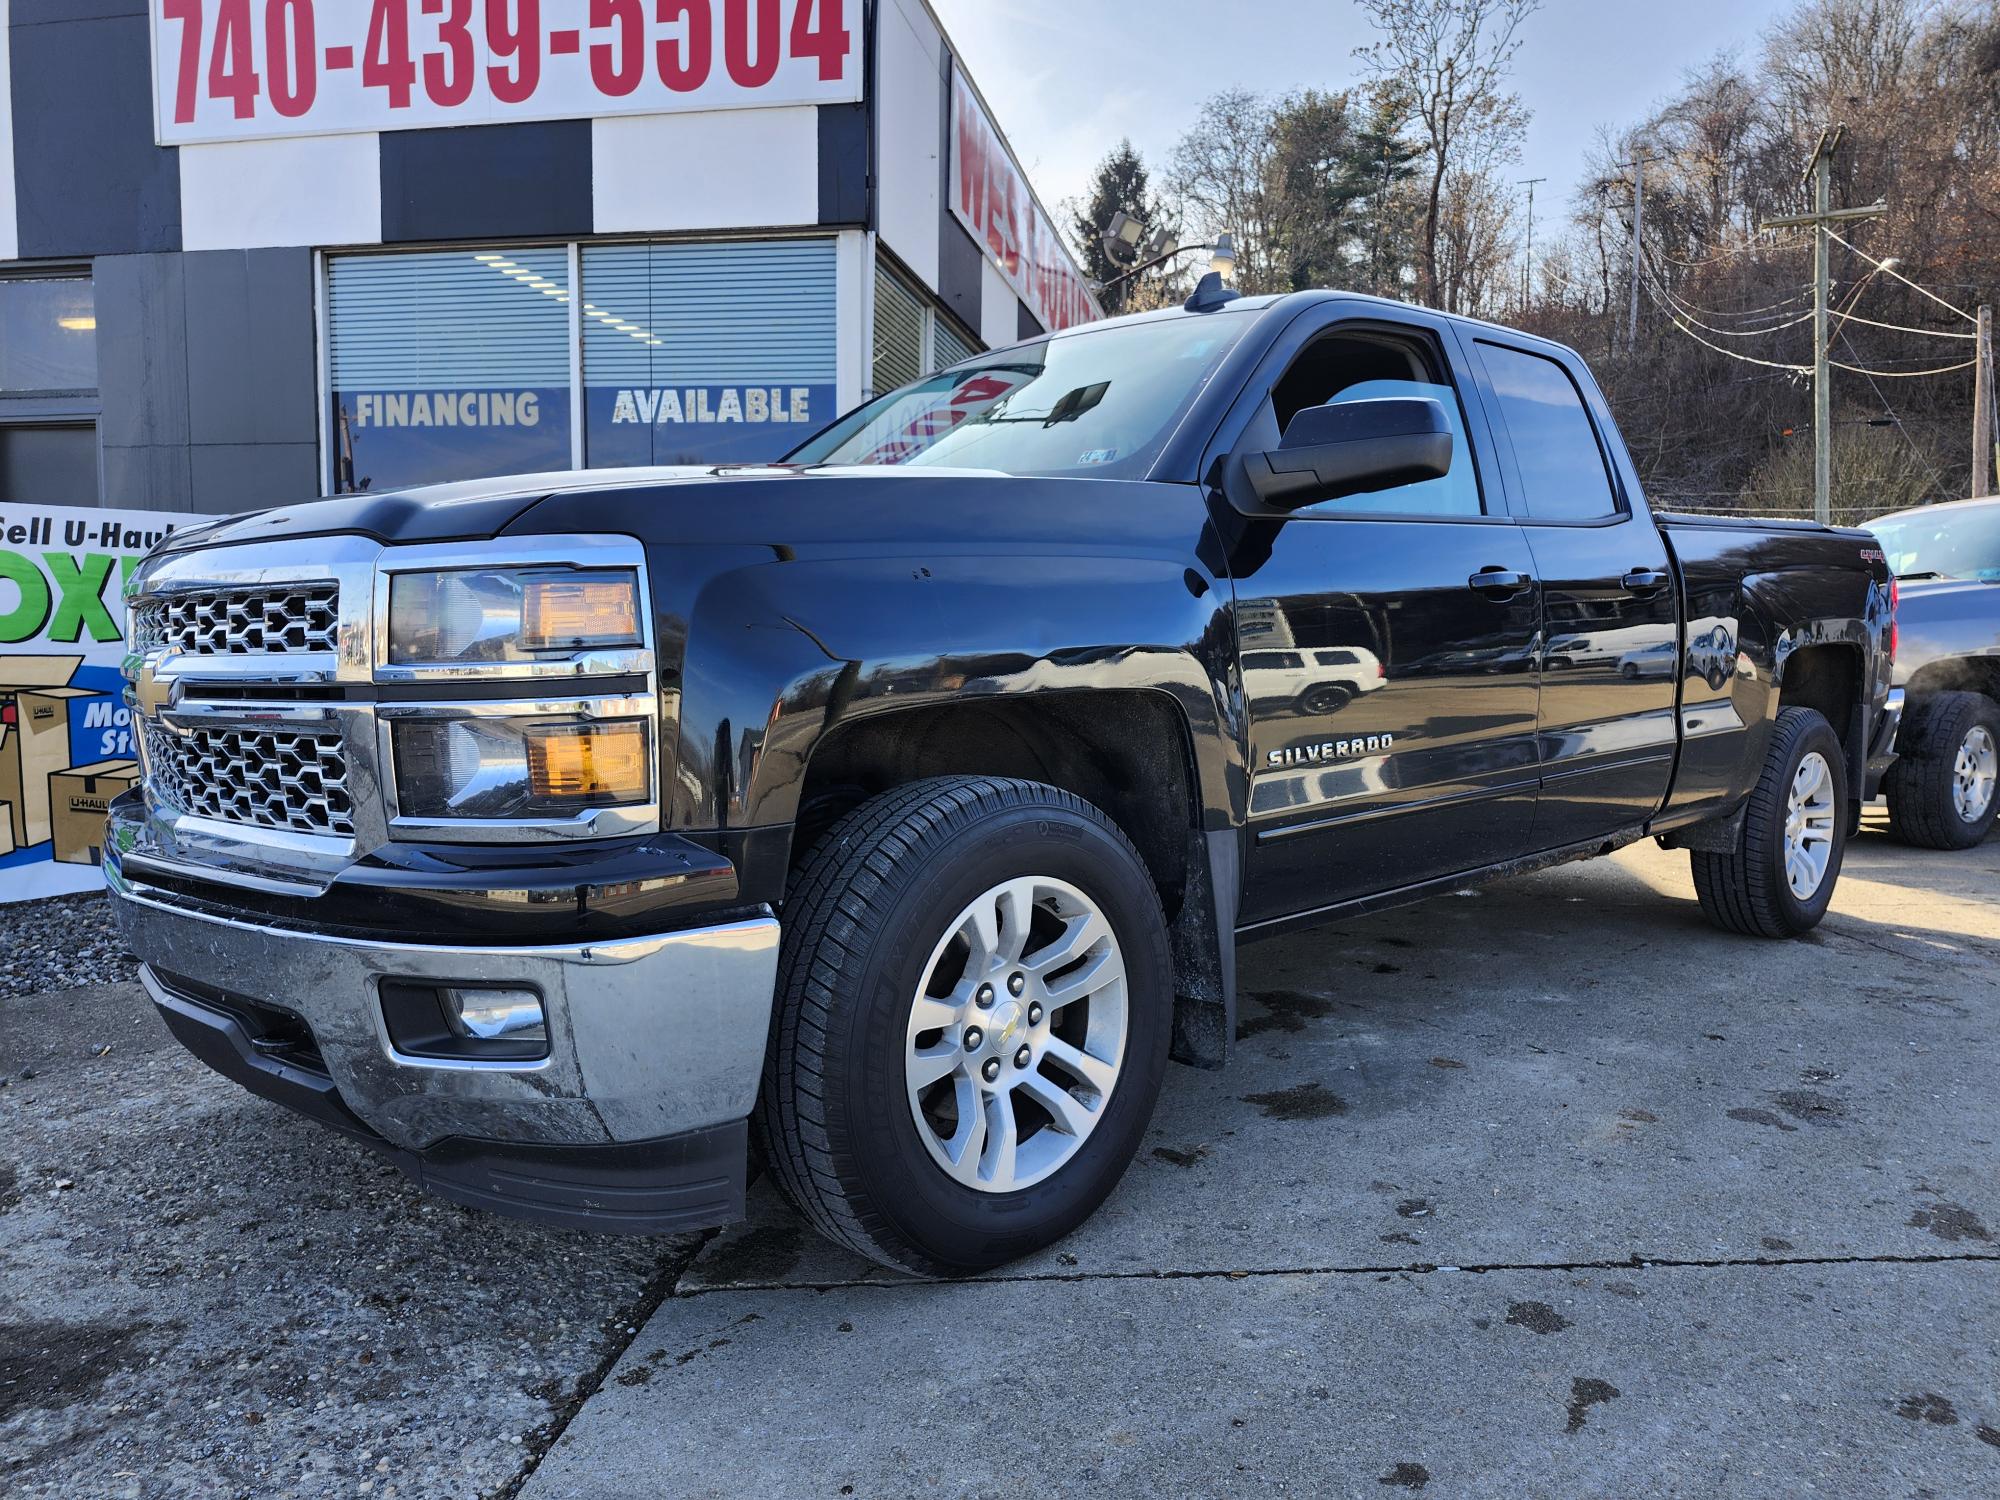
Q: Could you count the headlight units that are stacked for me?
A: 2